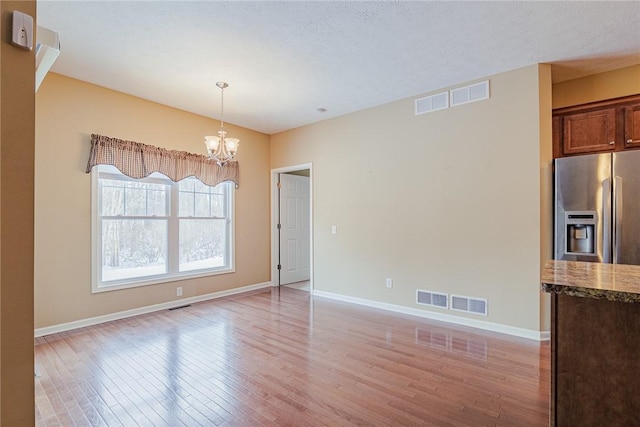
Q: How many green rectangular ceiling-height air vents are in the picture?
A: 0